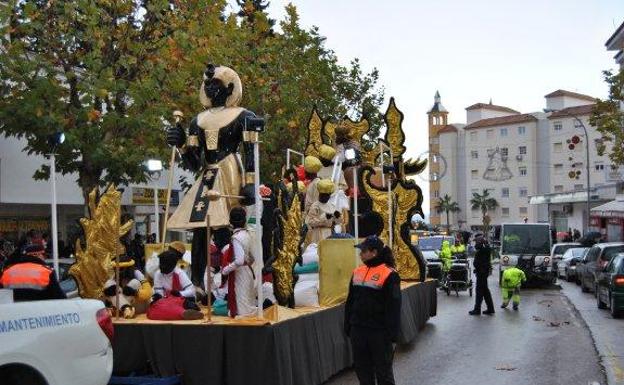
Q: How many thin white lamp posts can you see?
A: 5